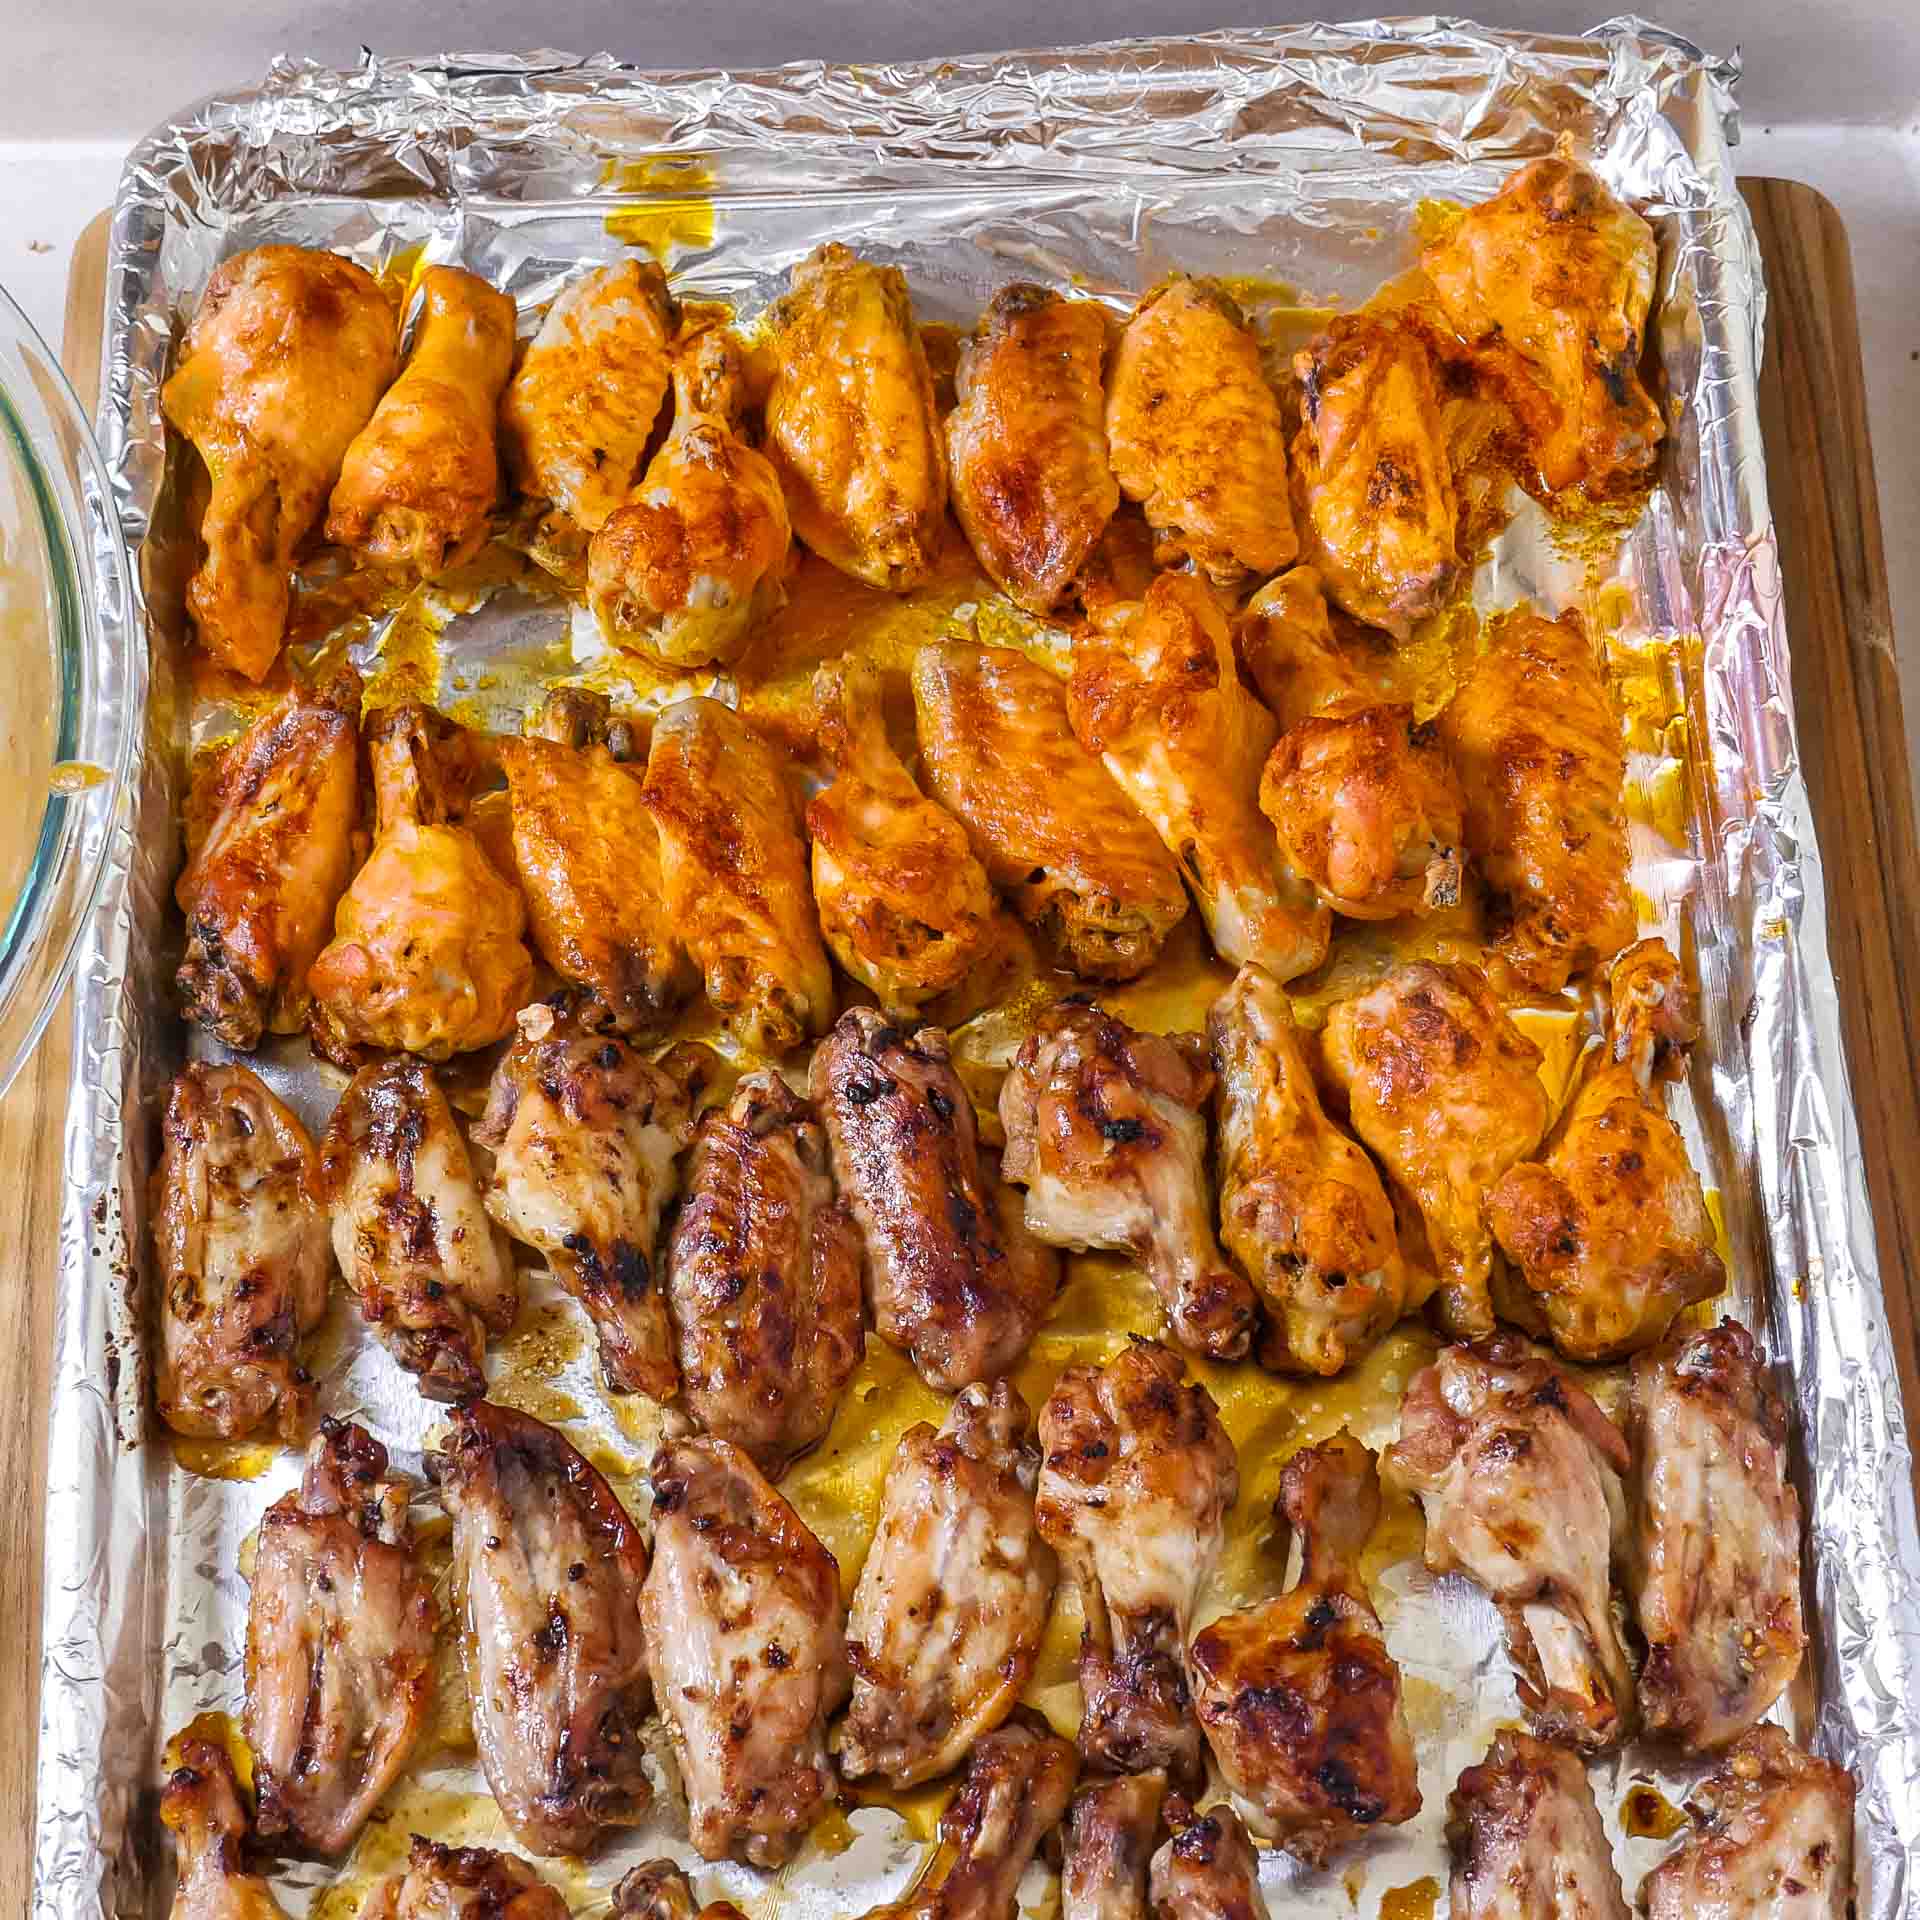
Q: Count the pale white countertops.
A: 1